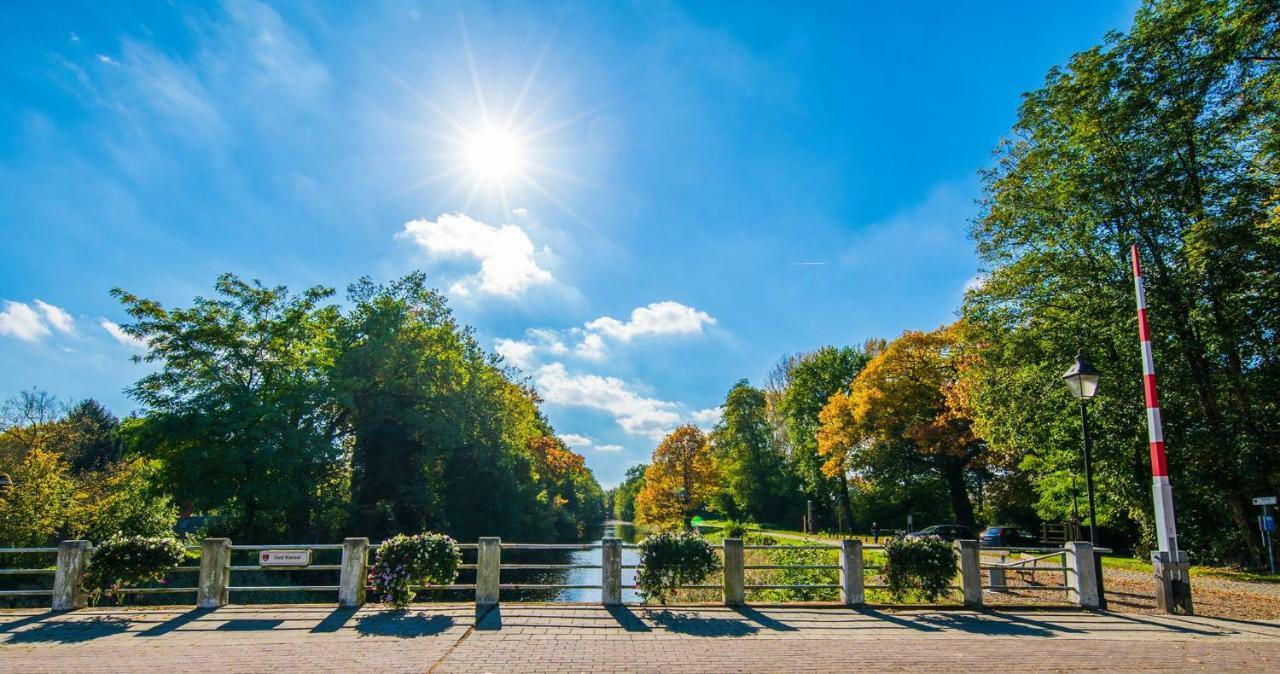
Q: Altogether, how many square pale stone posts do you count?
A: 9